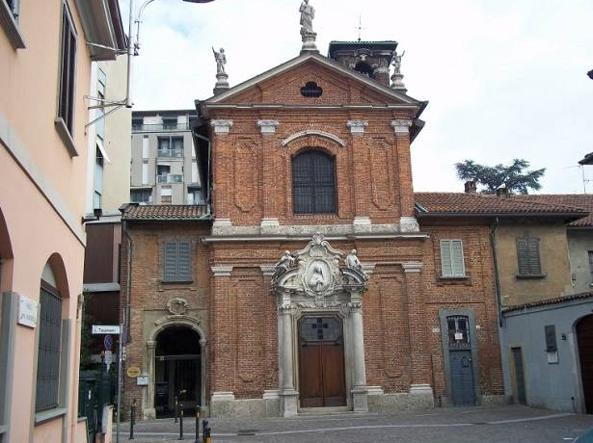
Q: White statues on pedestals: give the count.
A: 3